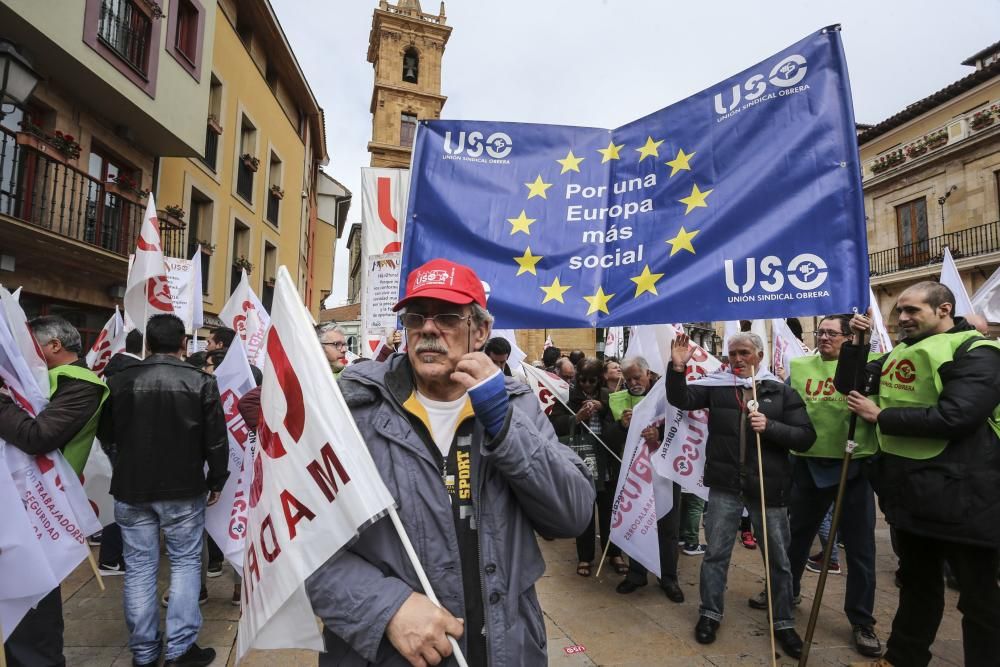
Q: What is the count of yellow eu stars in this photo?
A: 12